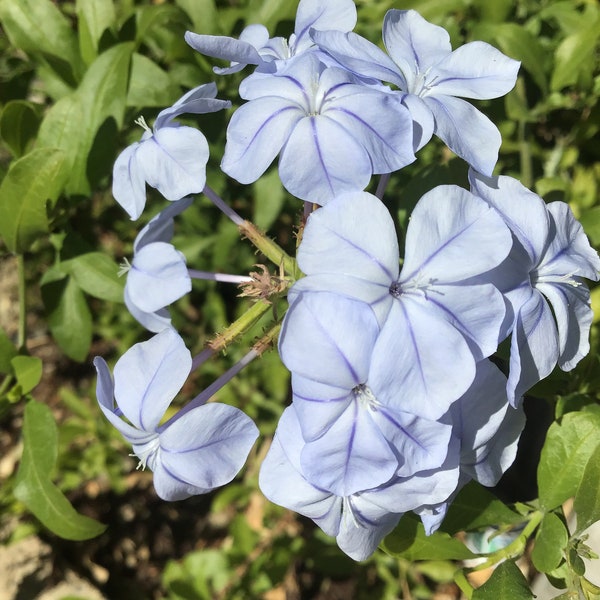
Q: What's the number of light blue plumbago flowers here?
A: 11